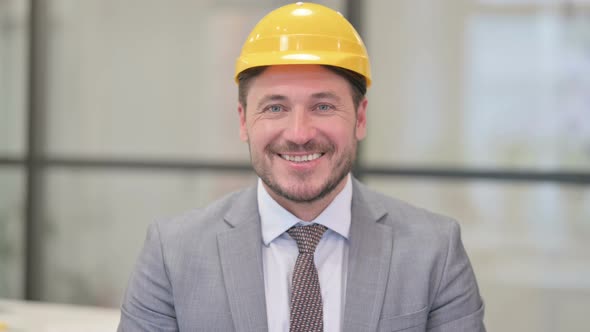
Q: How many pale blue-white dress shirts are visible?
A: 1